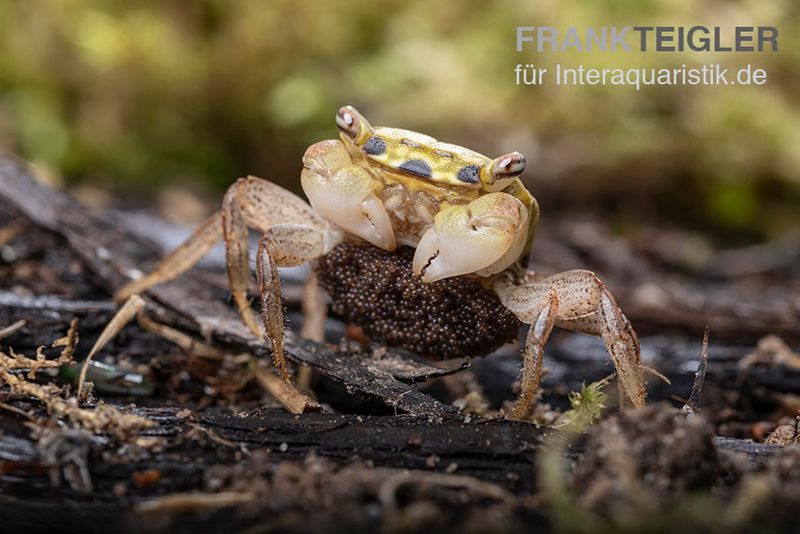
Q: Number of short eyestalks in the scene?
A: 2